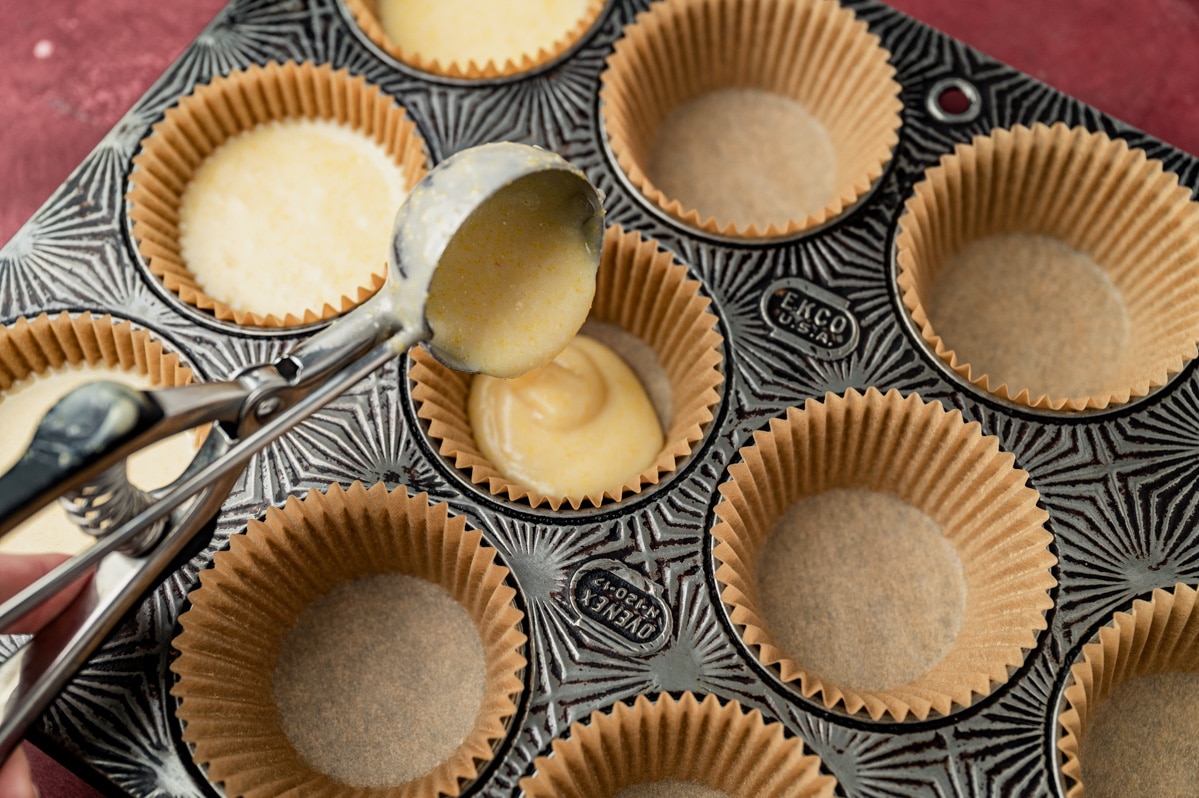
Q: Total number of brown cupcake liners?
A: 10